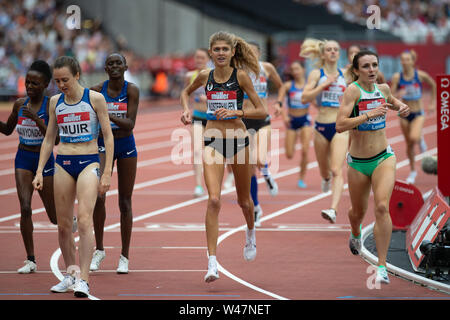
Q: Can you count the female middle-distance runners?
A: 11